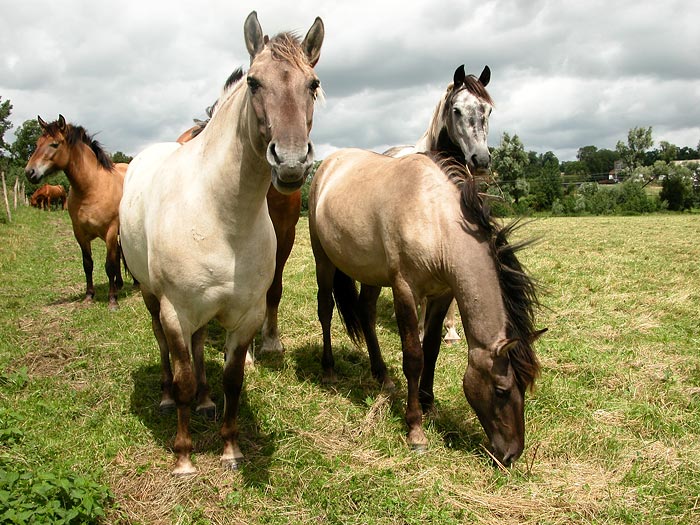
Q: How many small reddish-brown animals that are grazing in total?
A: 1